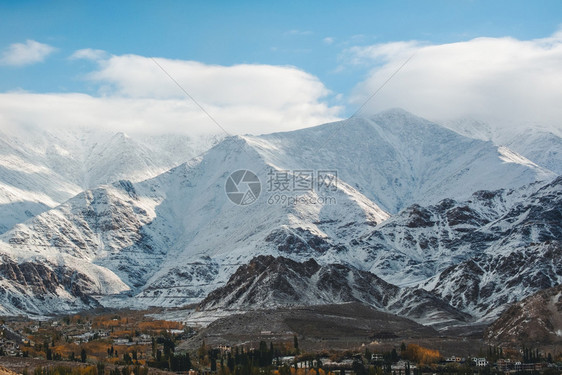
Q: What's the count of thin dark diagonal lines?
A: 2